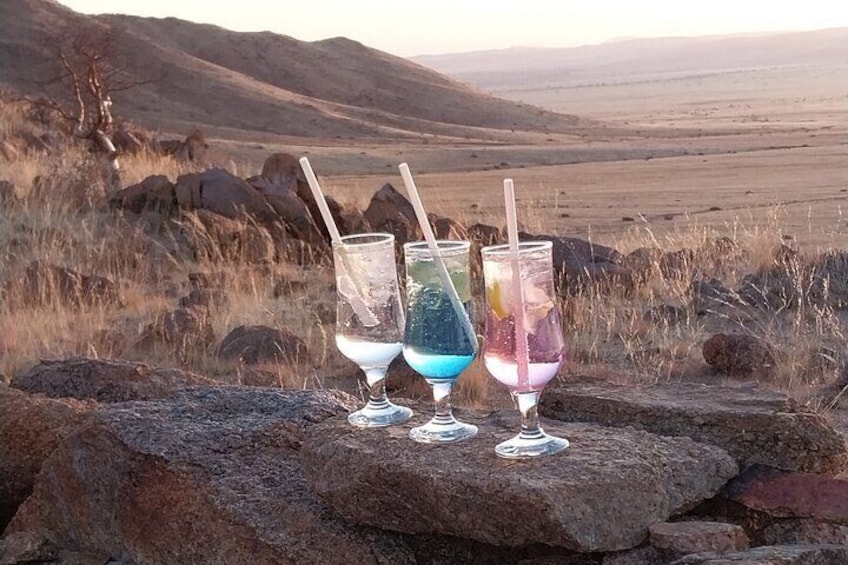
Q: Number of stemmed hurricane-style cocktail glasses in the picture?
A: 3